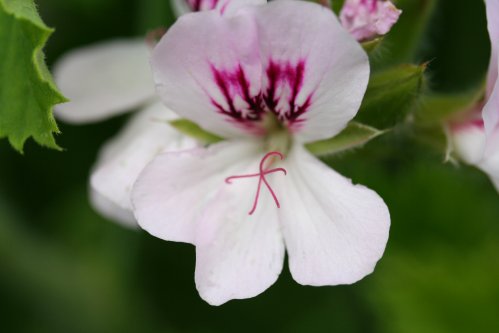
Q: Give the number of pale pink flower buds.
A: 1